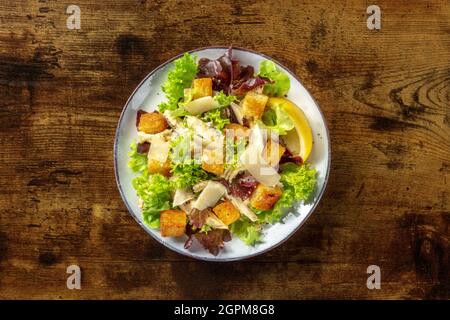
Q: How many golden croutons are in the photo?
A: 10